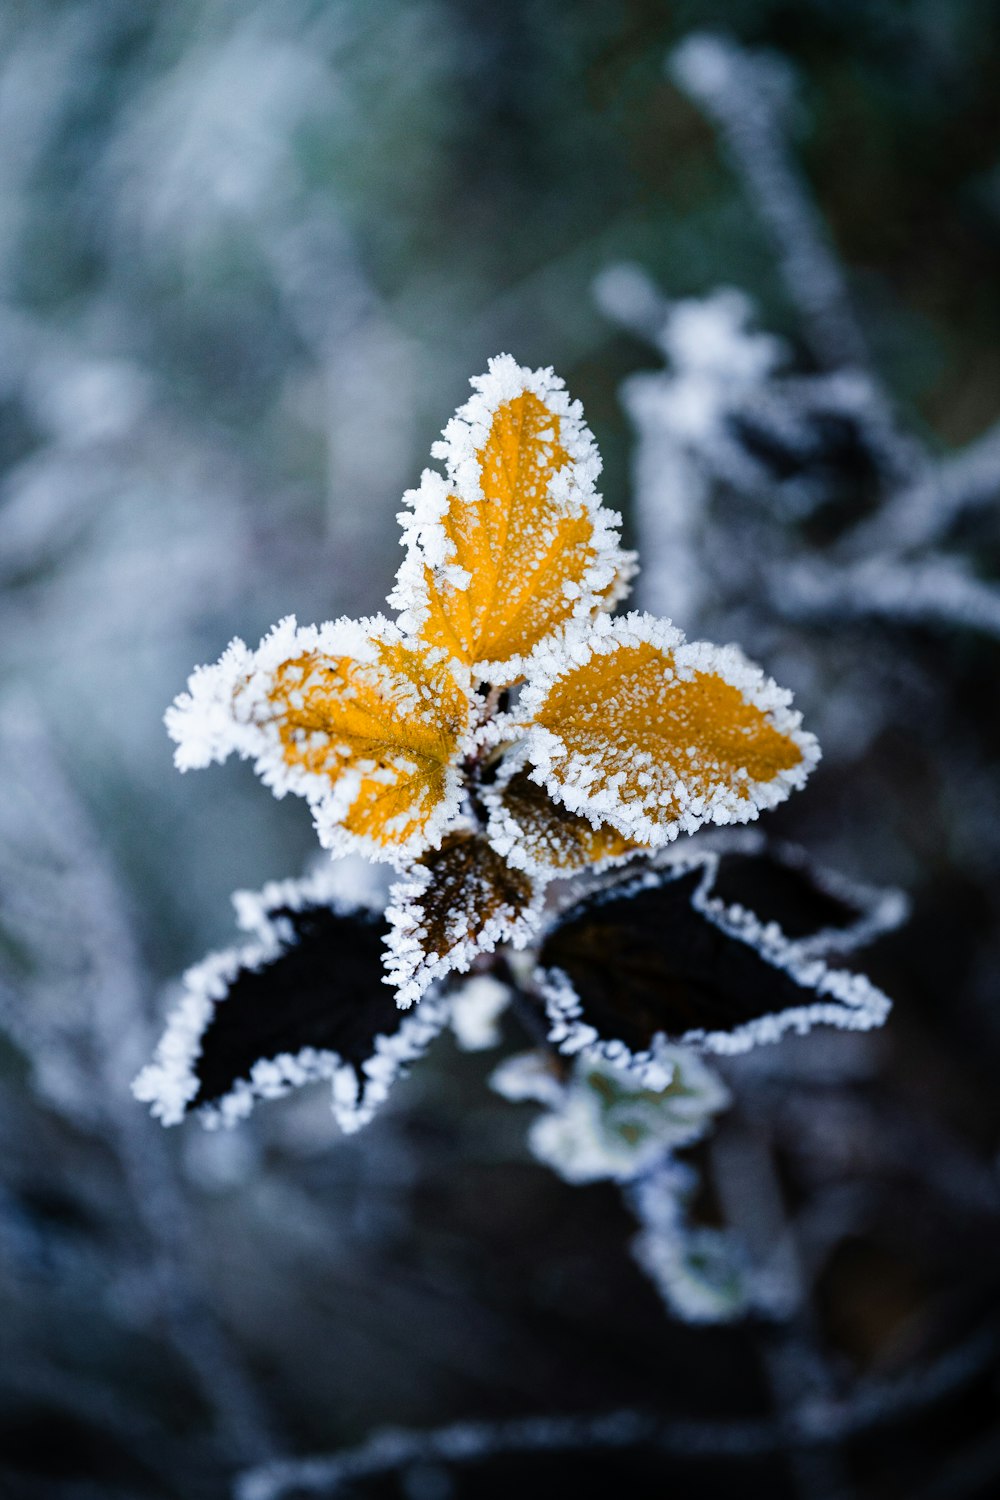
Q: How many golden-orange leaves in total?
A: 3